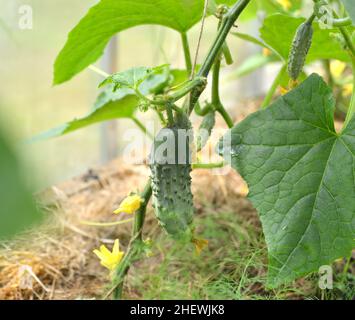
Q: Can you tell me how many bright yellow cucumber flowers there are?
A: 2